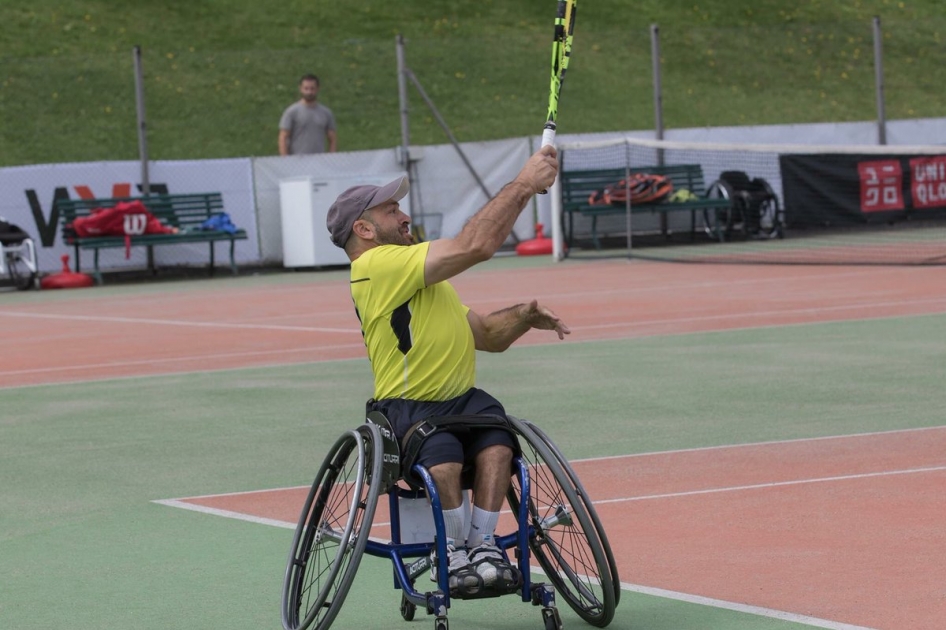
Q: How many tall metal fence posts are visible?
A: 4